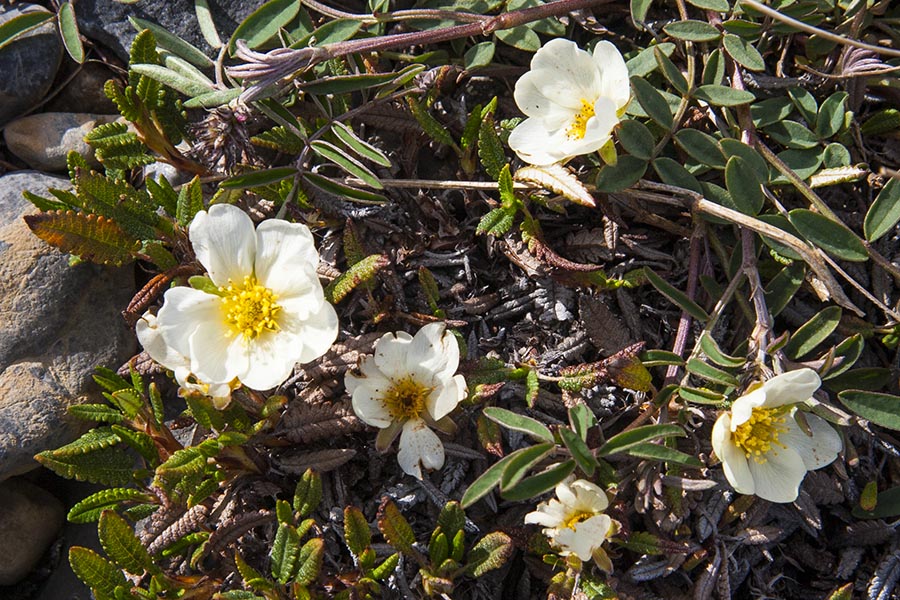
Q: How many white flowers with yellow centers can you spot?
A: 5